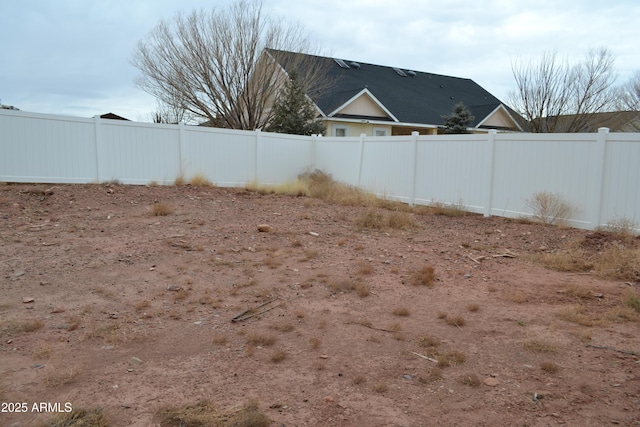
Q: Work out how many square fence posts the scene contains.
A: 8